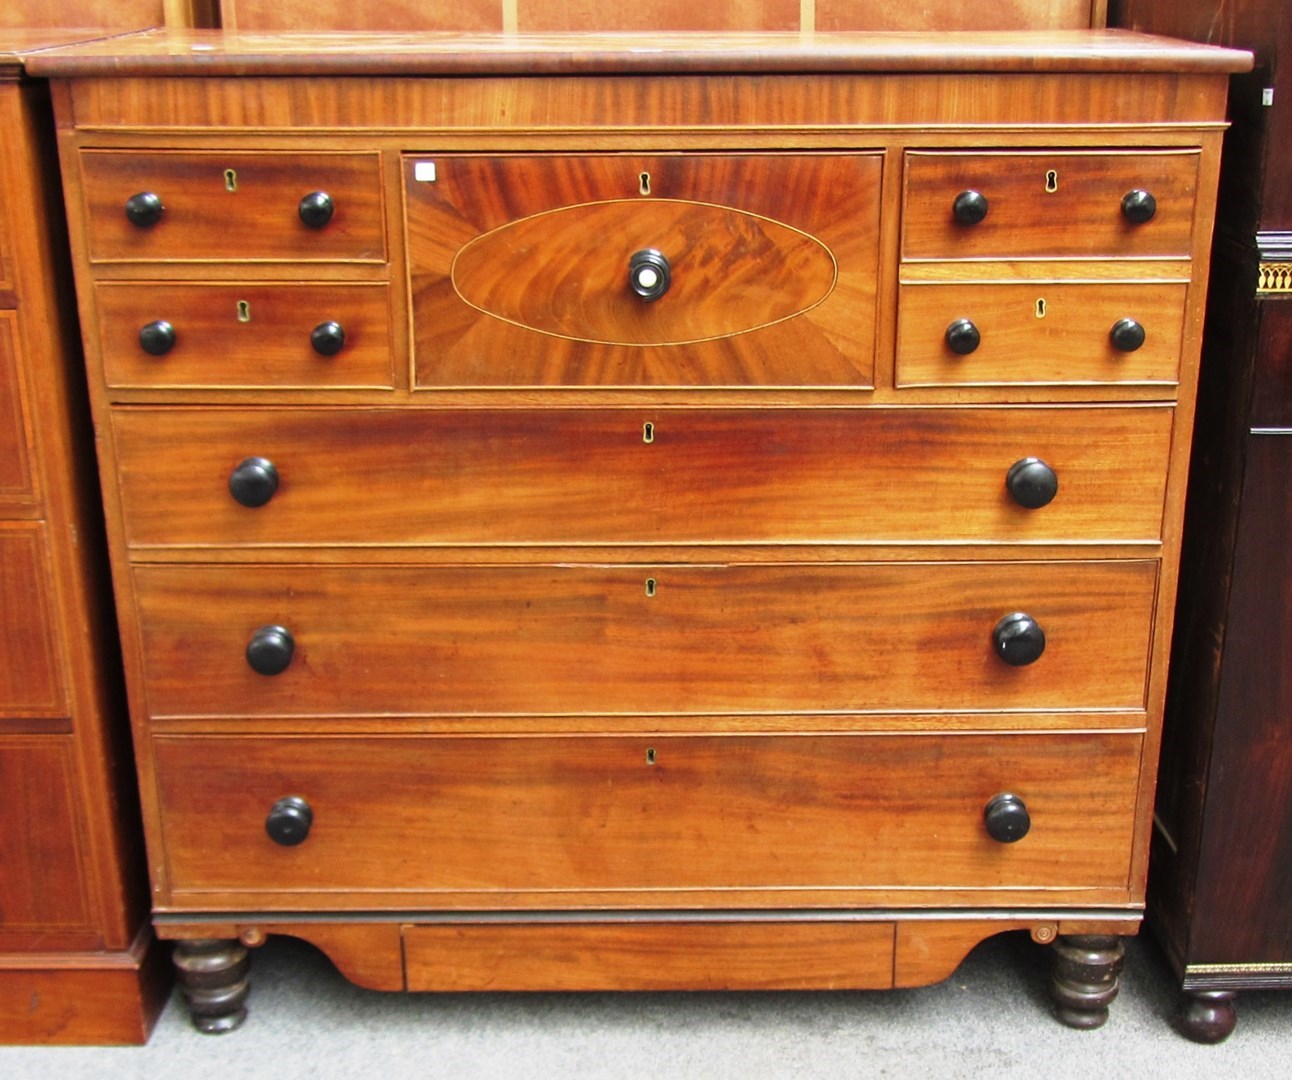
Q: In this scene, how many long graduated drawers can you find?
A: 3